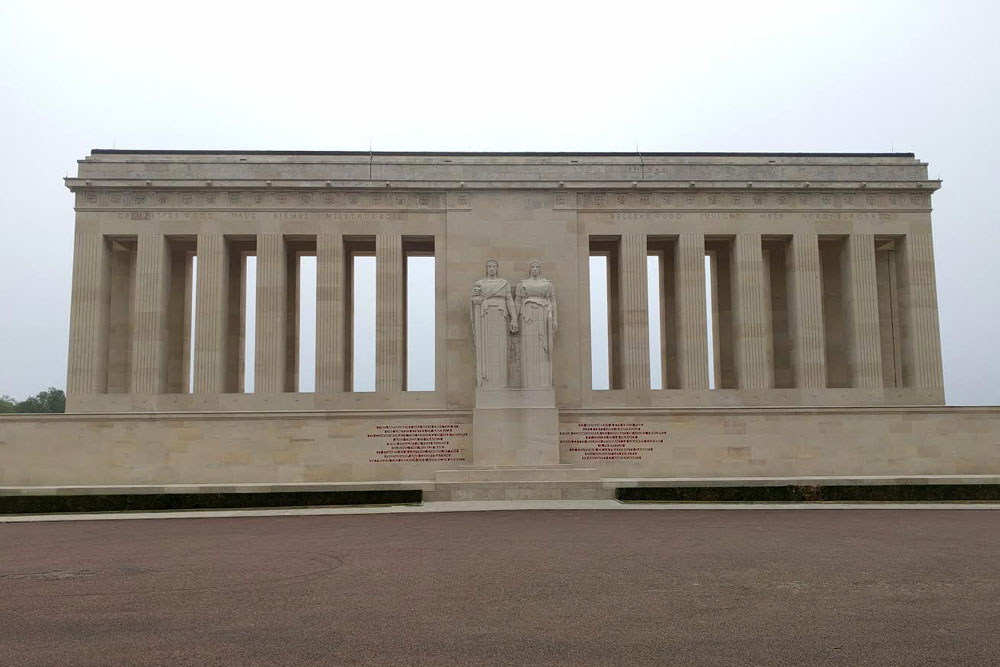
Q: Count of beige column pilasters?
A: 12